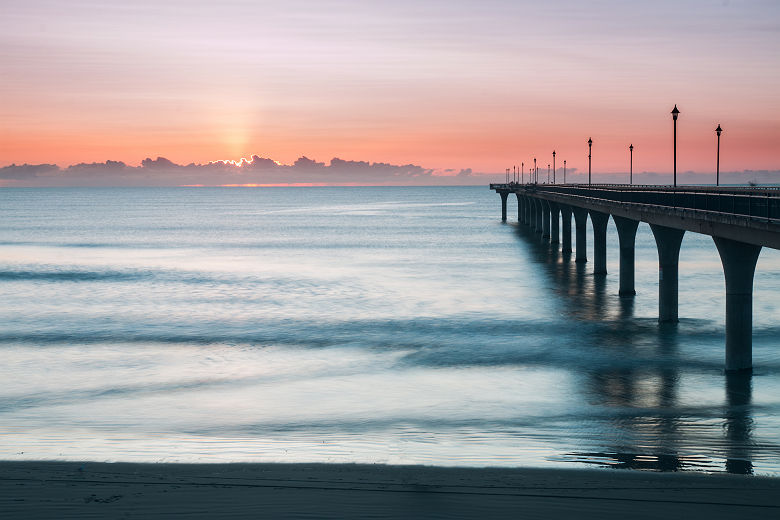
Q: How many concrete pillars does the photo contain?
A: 14